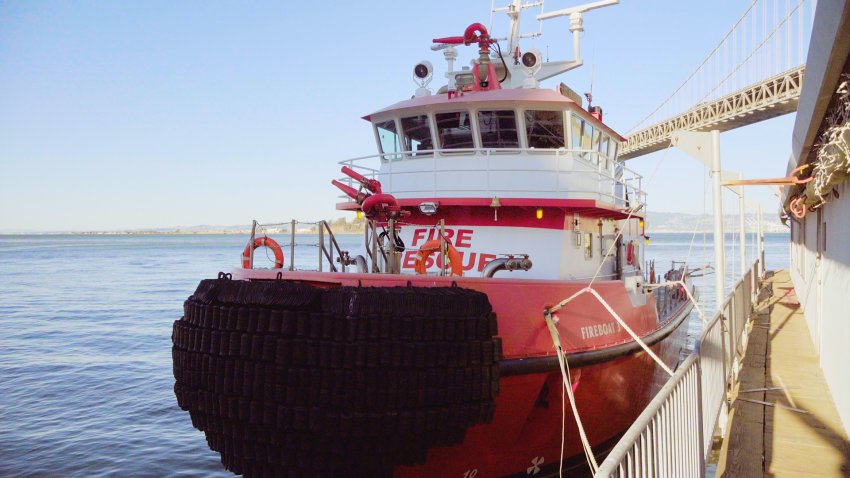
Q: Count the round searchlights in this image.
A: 2